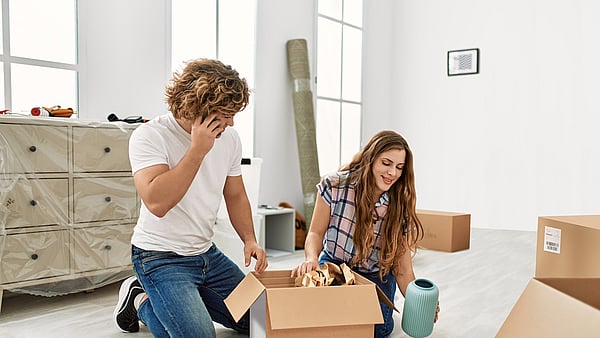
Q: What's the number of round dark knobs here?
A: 6